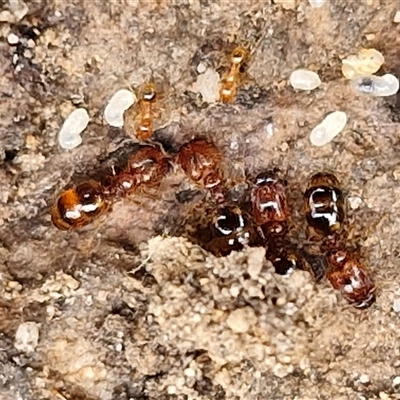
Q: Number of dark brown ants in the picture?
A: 4